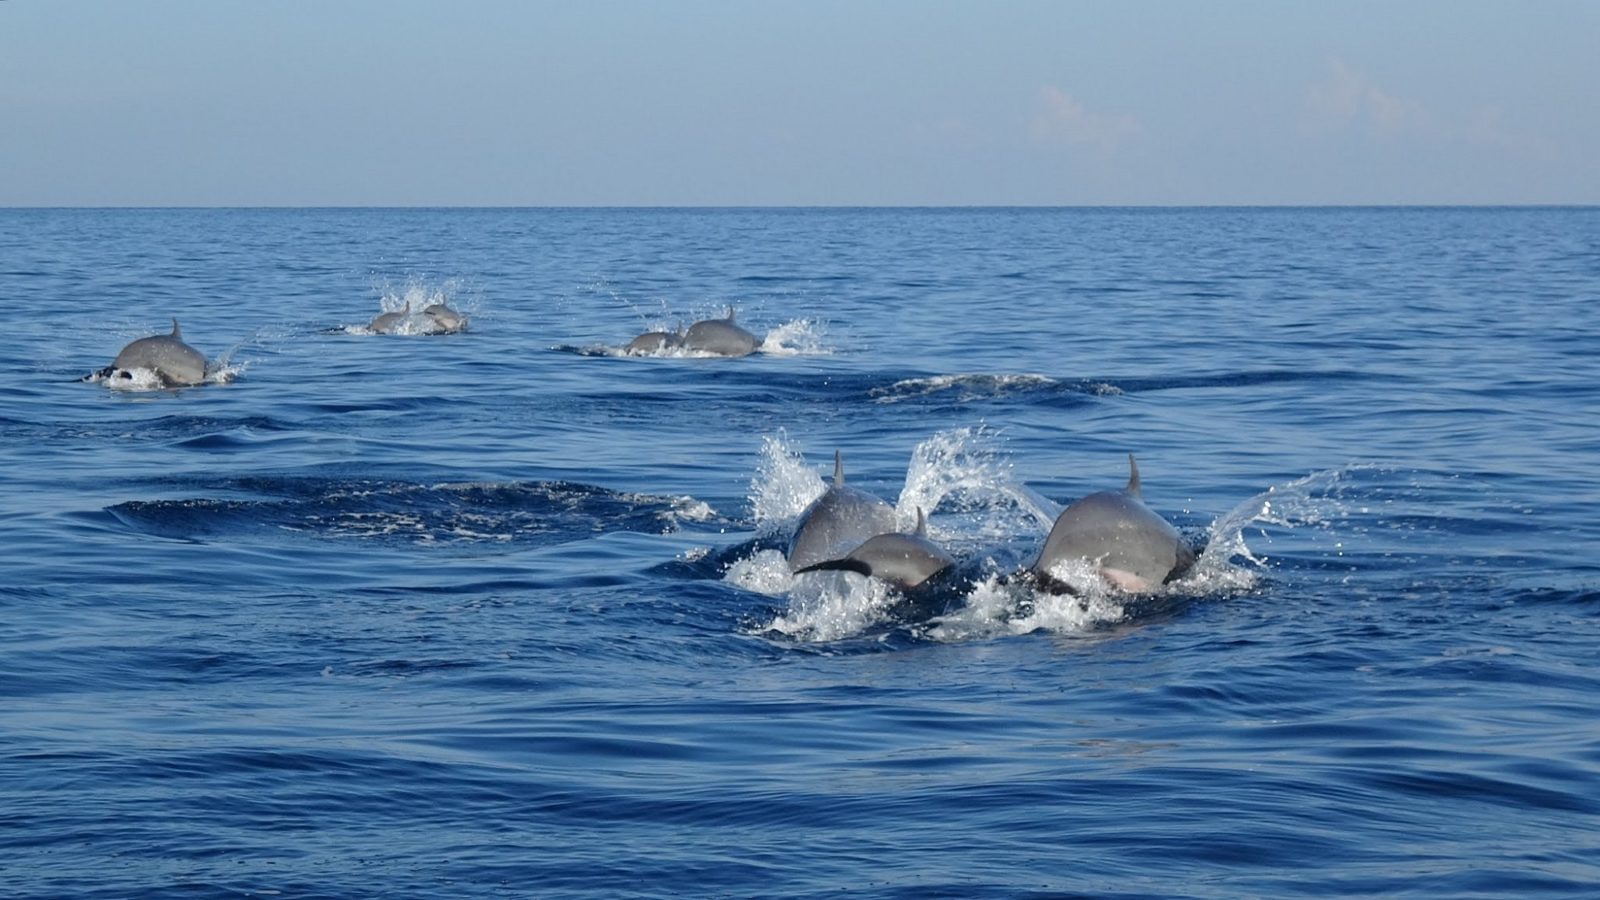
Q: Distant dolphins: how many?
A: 5